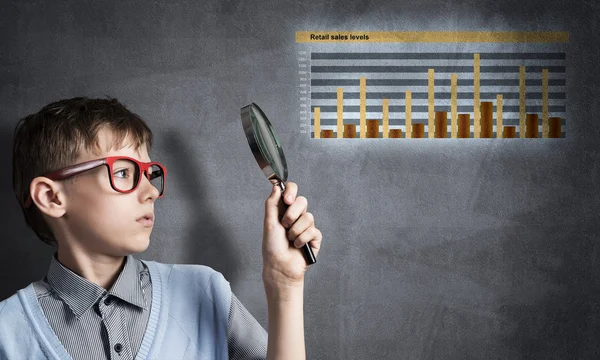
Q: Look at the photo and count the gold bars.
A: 11